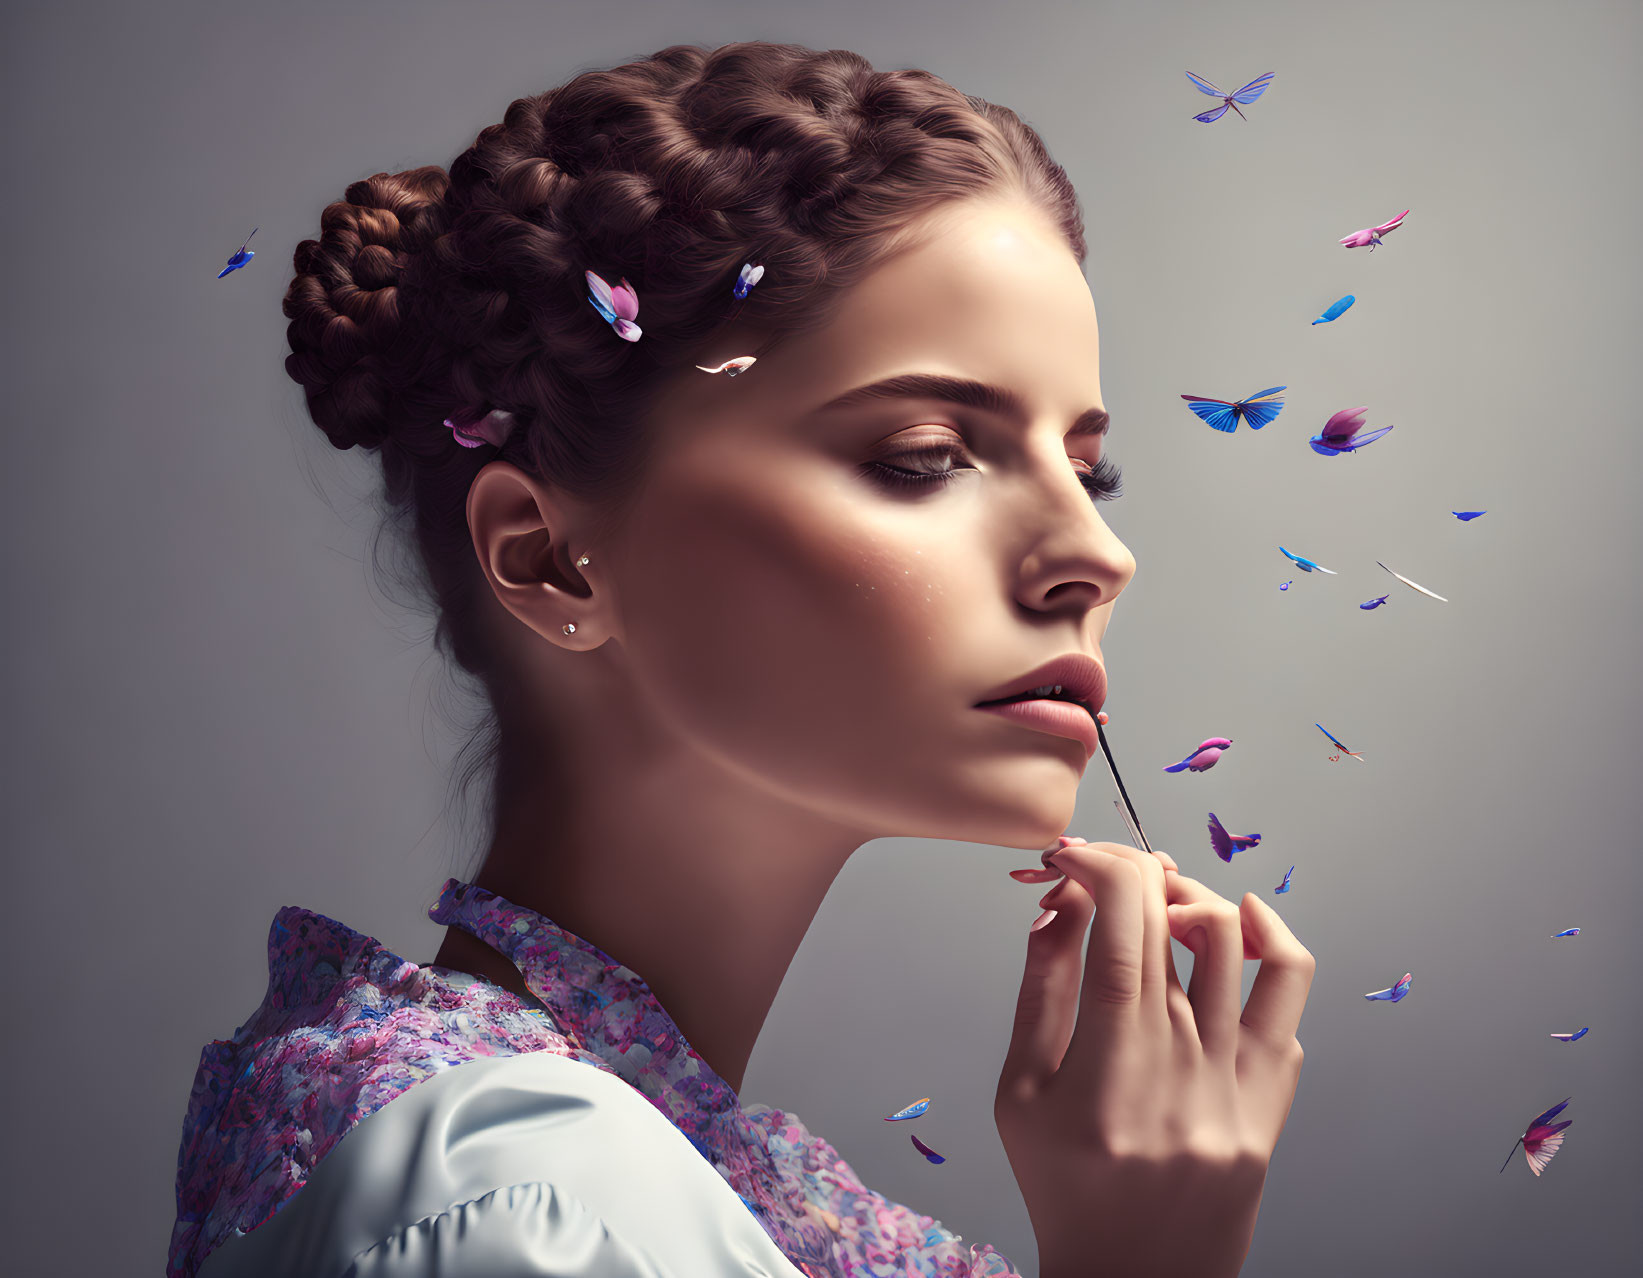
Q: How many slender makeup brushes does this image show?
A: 1